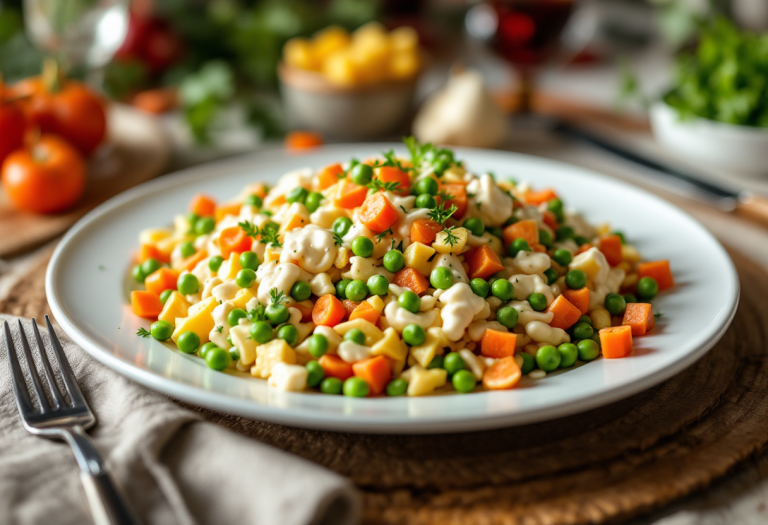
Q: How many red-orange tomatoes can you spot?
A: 3